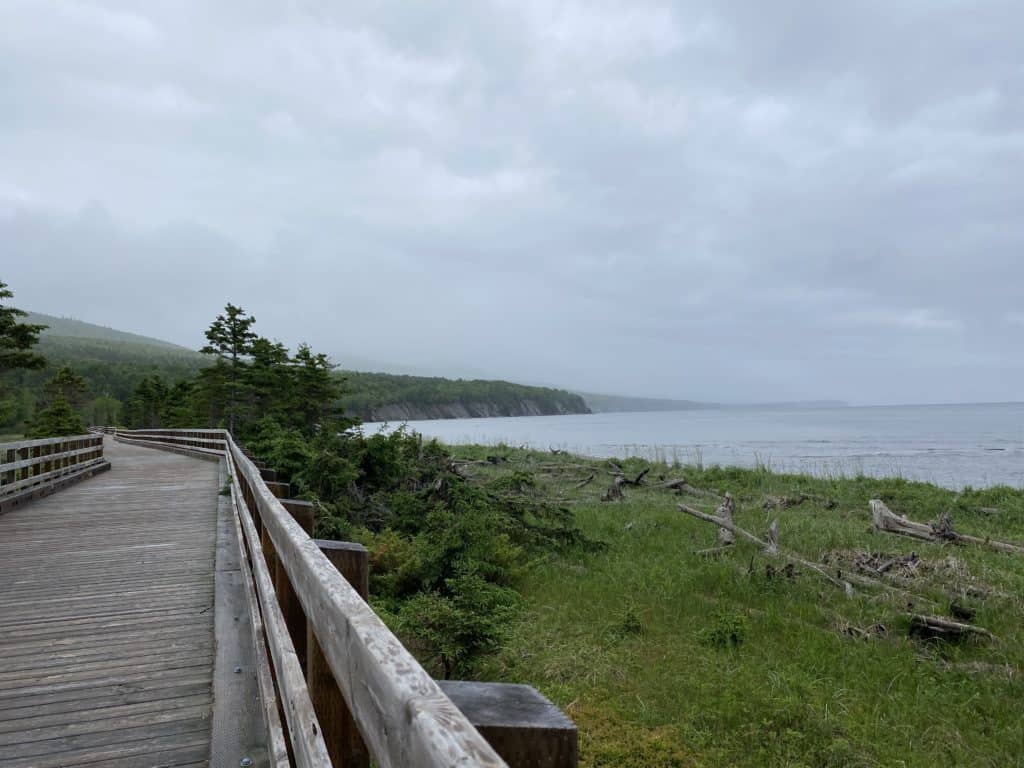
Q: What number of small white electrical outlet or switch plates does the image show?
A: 0